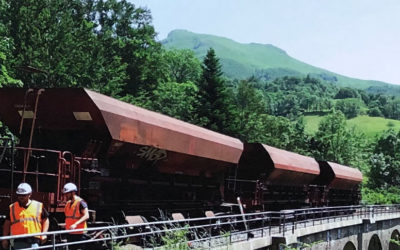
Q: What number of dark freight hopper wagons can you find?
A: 3